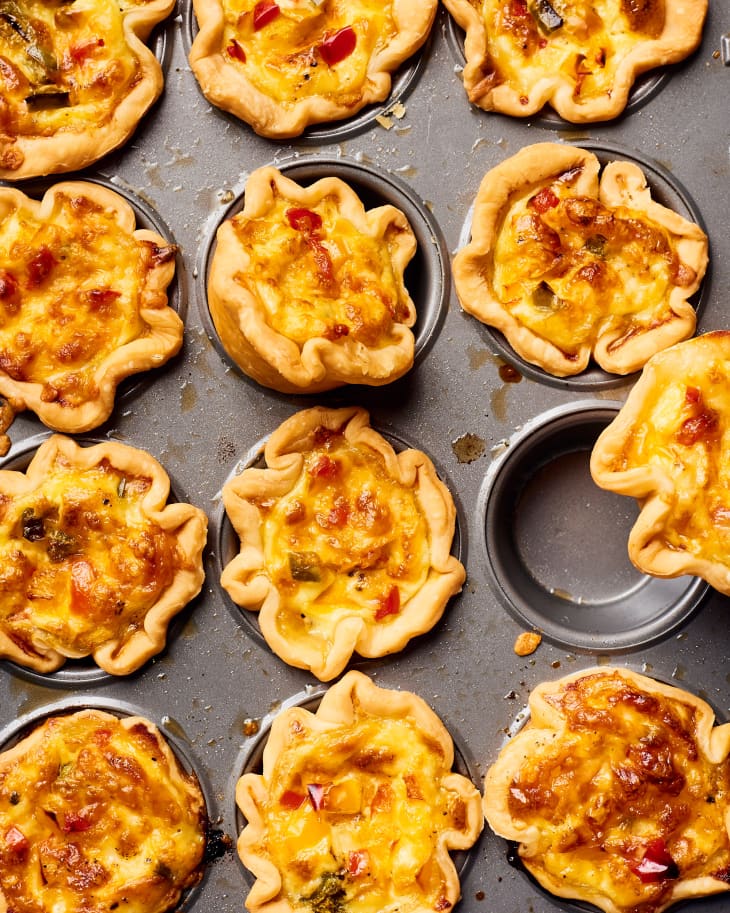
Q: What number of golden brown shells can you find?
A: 12